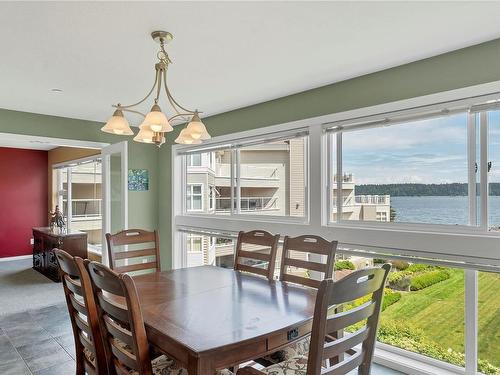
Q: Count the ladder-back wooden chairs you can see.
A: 6